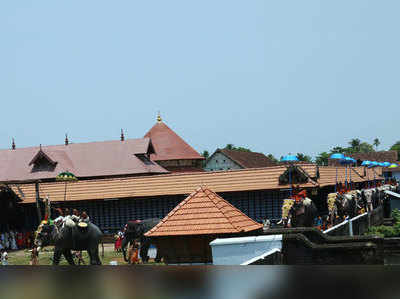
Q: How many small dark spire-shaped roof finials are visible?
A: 3